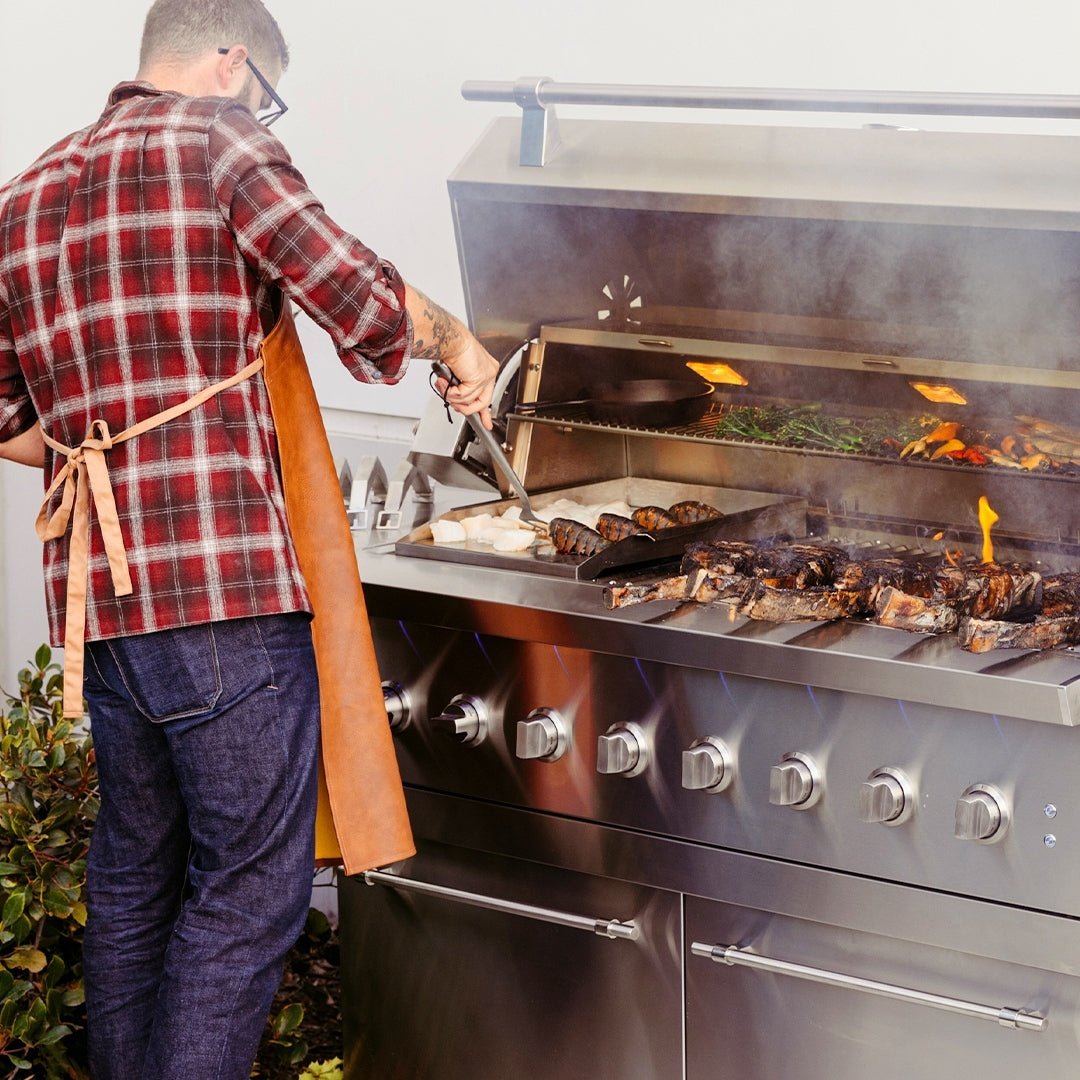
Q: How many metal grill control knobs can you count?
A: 8